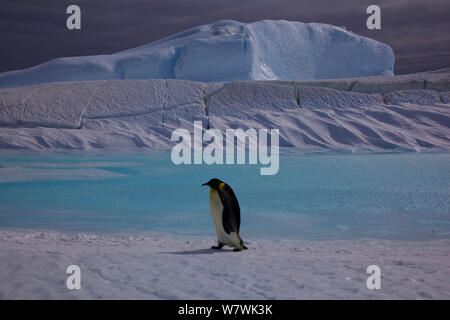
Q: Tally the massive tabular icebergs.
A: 1